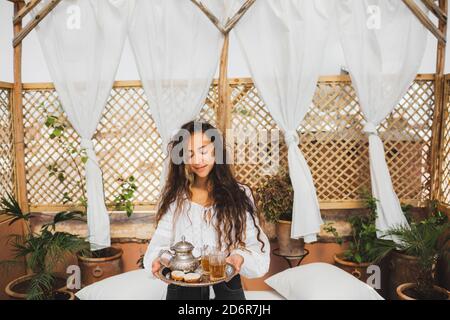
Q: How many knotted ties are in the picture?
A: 3